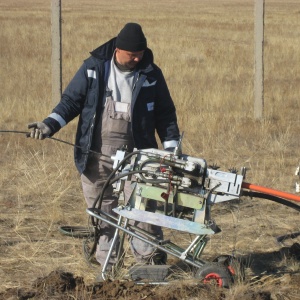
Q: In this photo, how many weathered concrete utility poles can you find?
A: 2